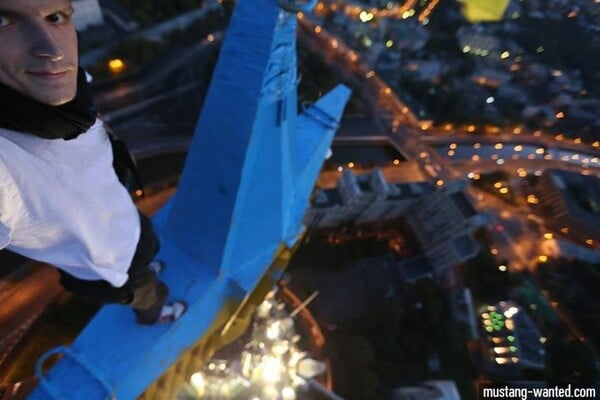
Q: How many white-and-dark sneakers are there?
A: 2